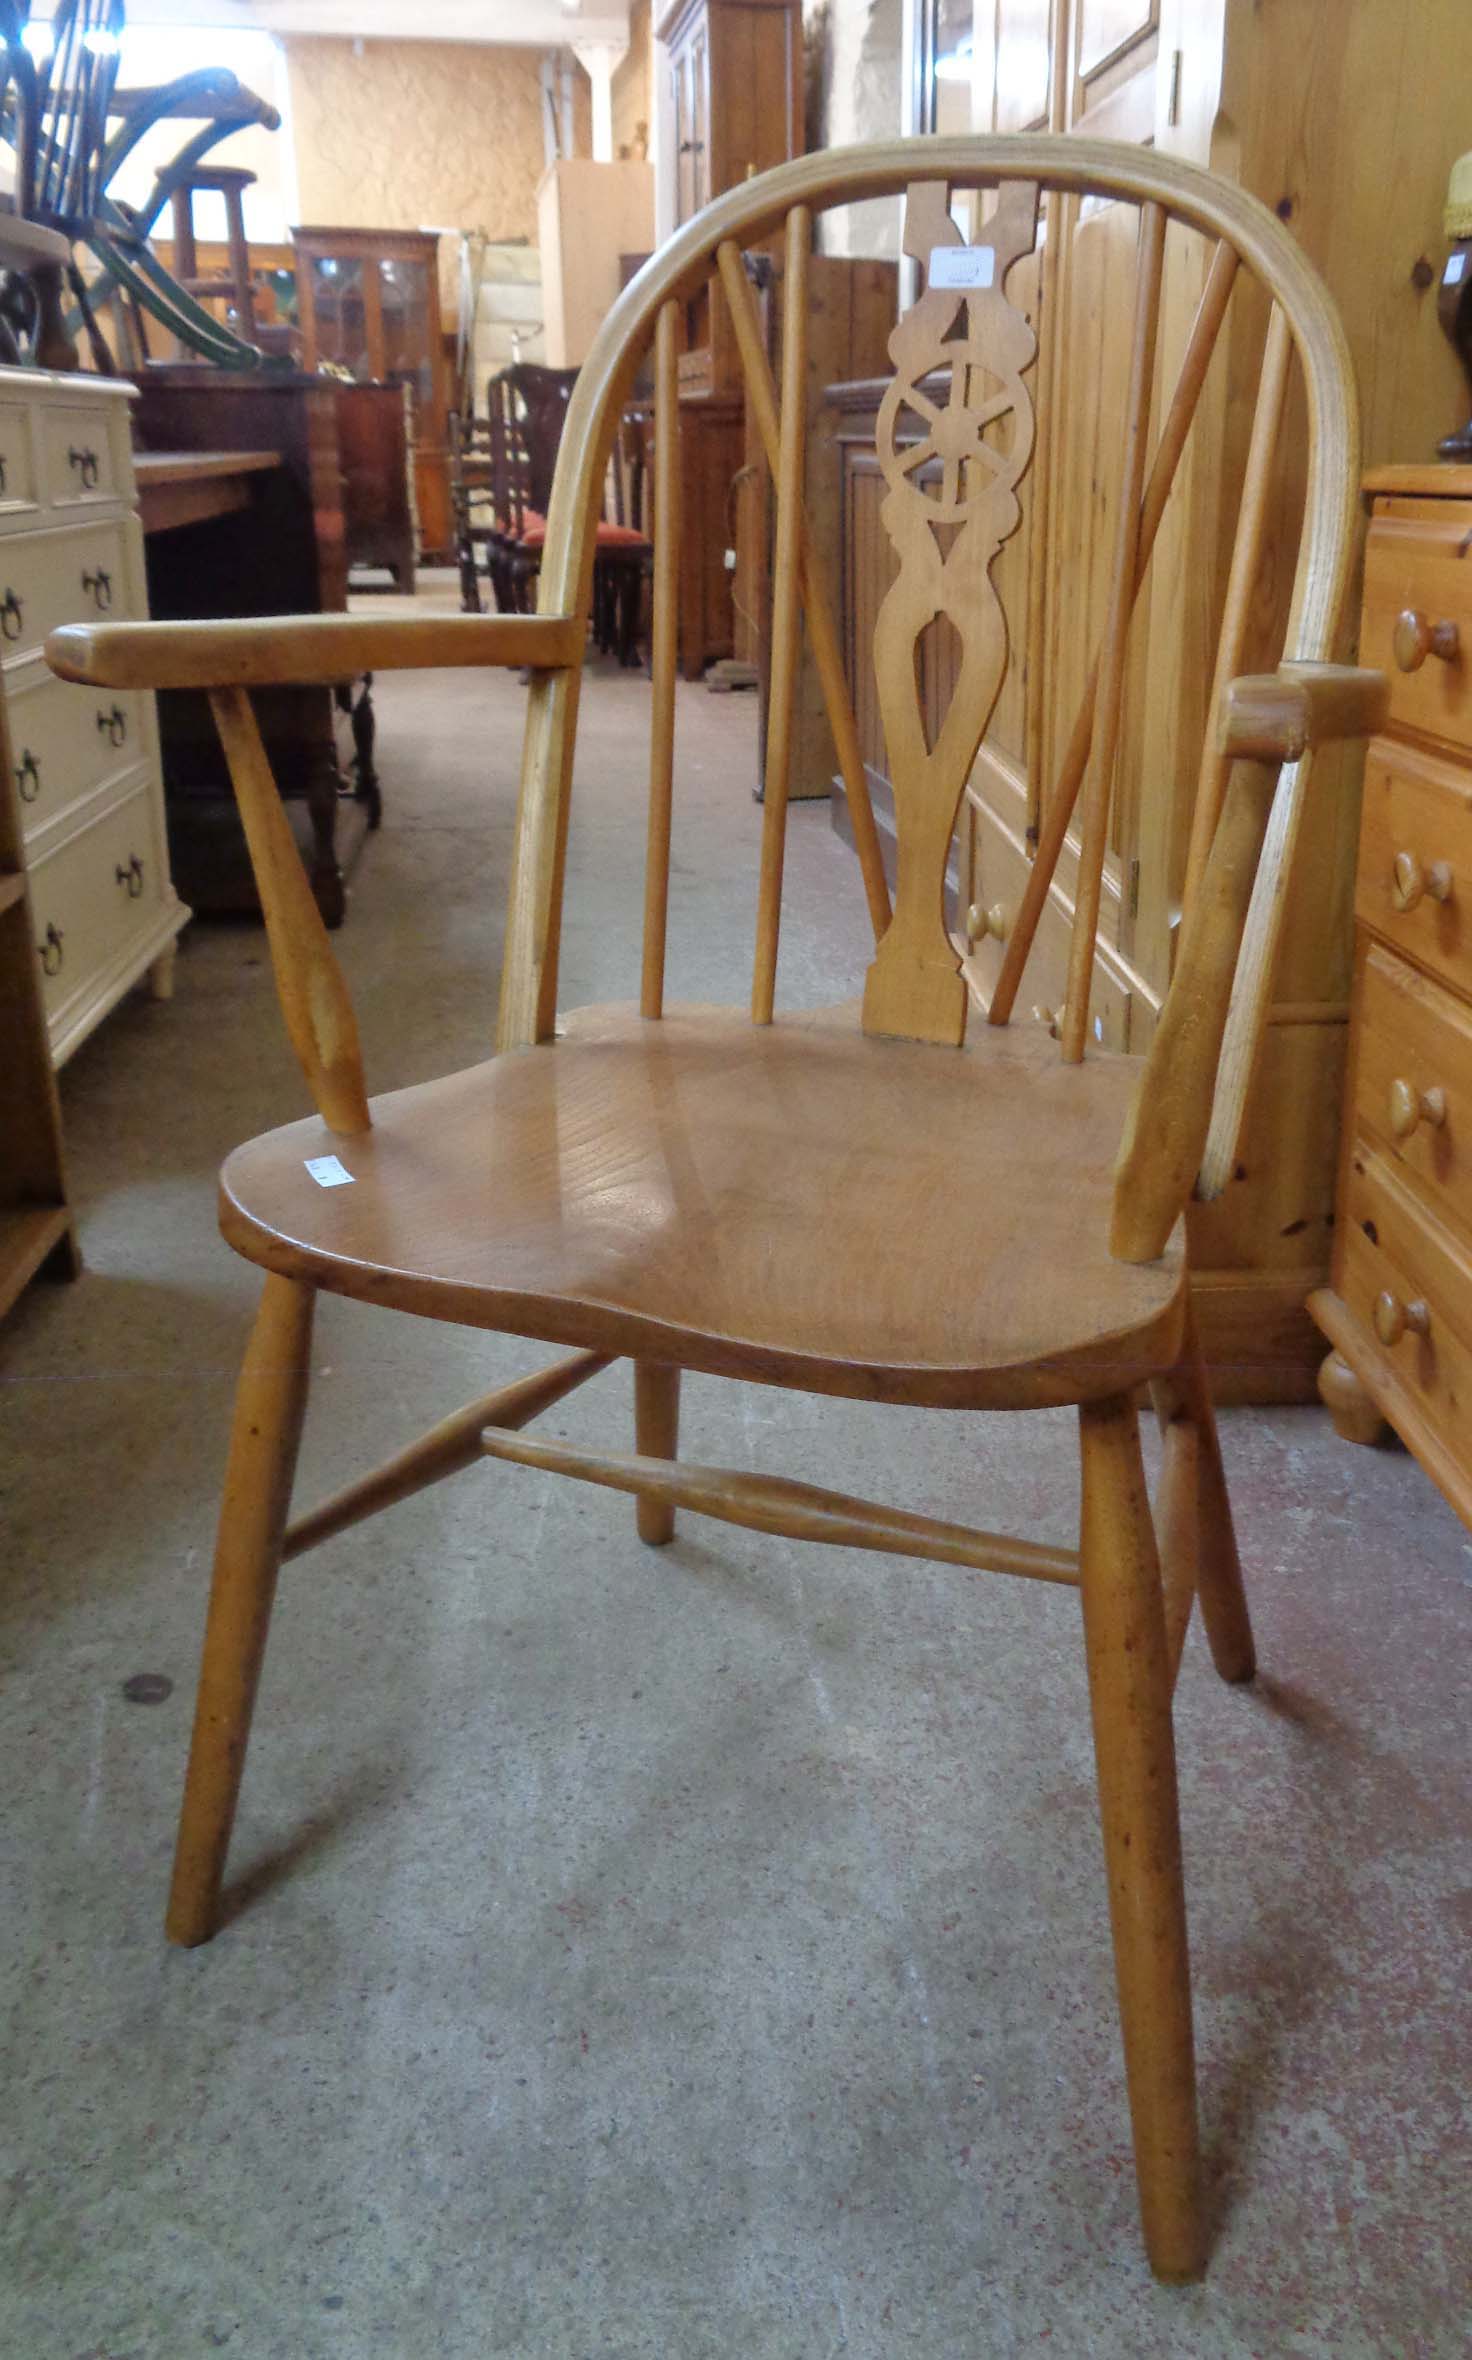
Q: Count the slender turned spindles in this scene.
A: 6